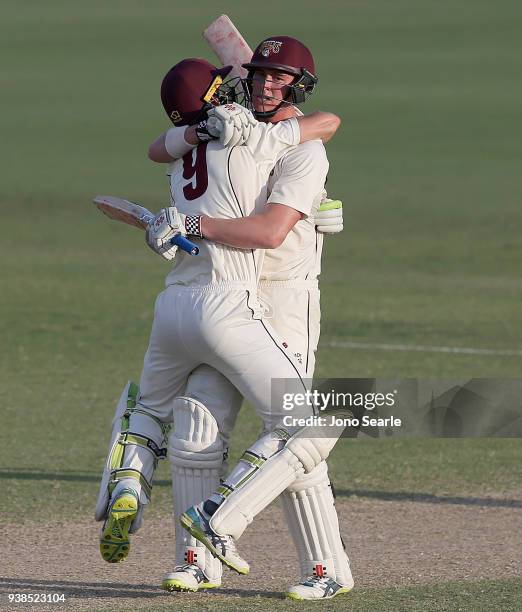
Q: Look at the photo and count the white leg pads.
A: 4